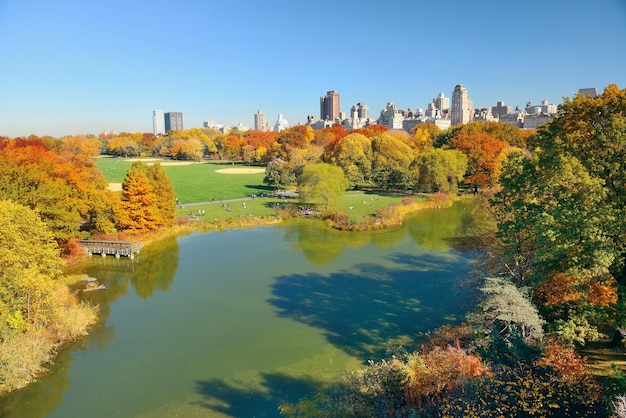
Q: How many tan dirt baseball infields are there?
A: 4